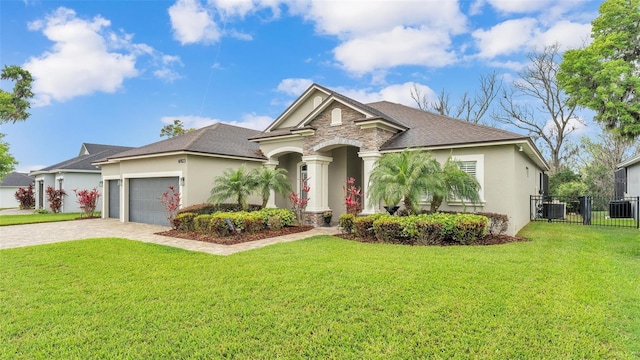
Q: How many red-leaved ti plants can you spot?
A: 6